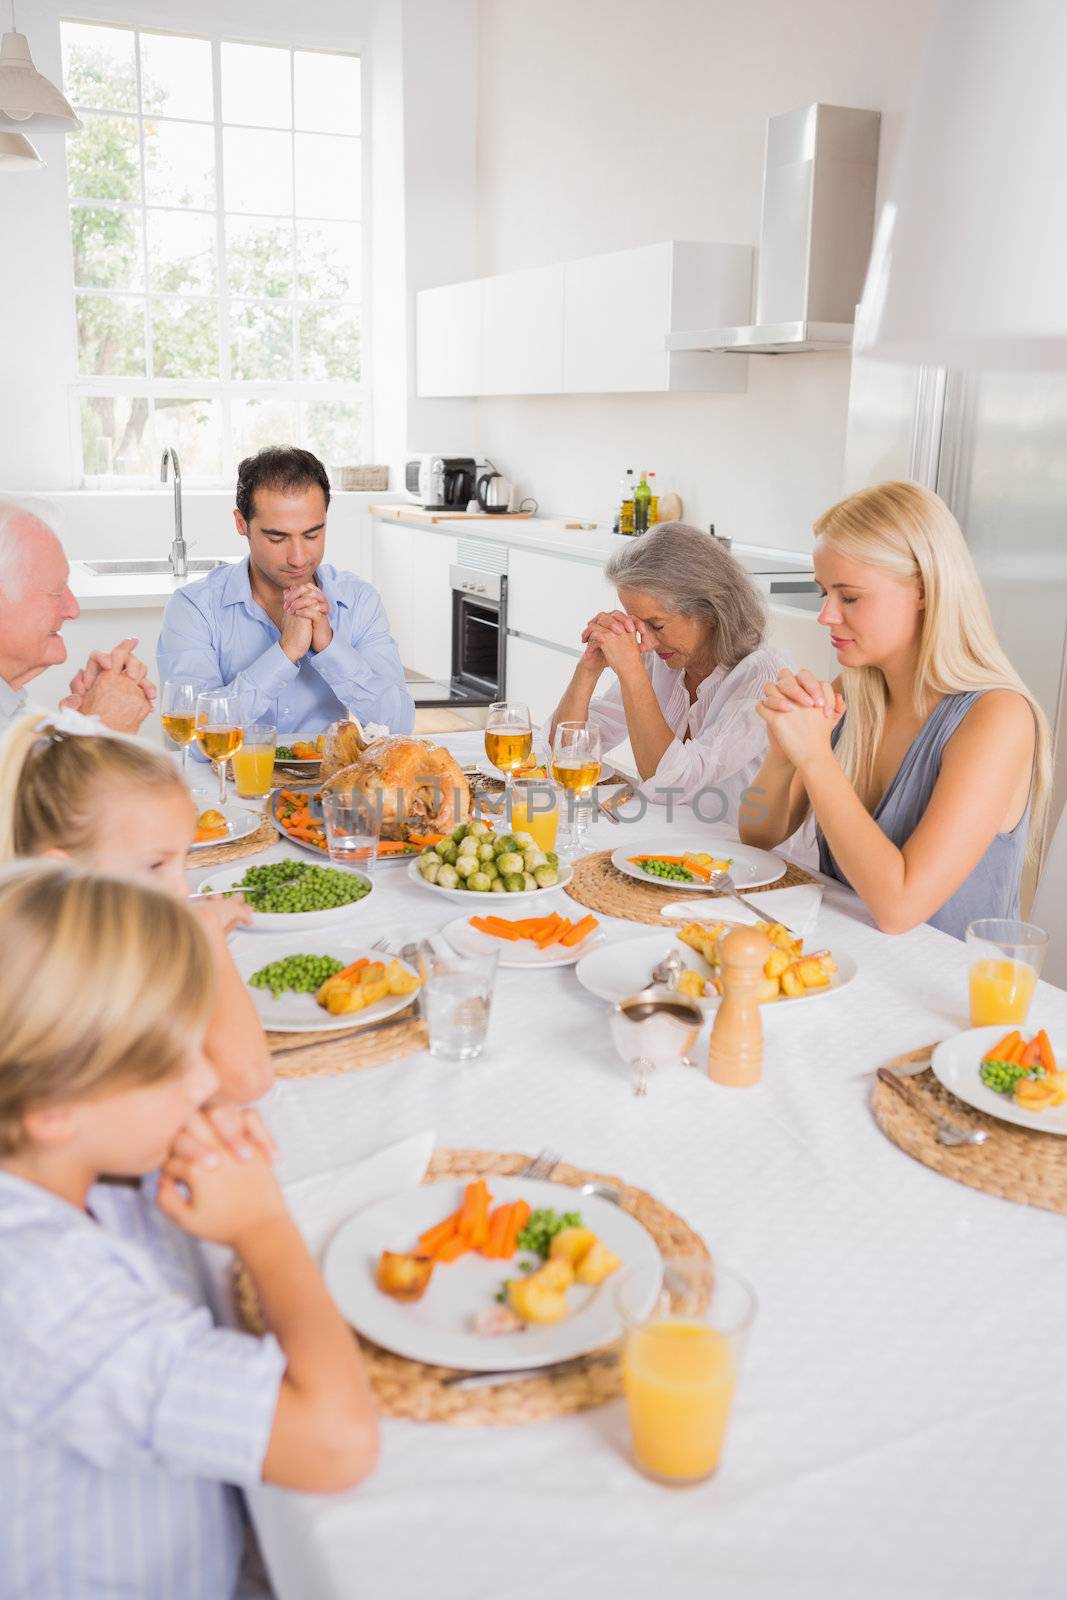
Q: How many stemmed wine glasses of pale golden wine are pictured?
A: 4